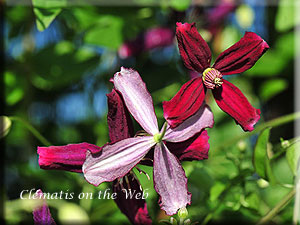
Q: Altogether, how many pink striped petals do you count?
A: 4